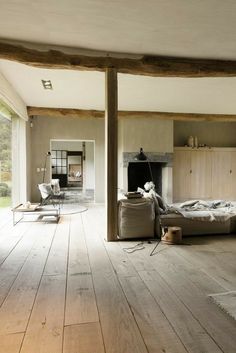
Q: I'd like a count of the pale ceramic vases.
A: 2